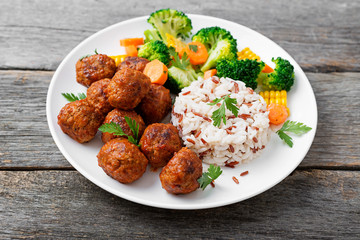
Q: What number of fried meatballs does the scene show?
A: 10